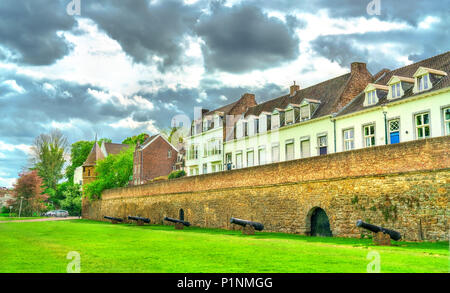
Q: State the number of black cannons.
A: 5